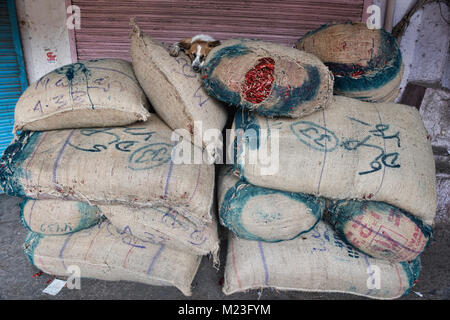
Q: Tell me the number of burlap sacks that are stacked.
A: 12